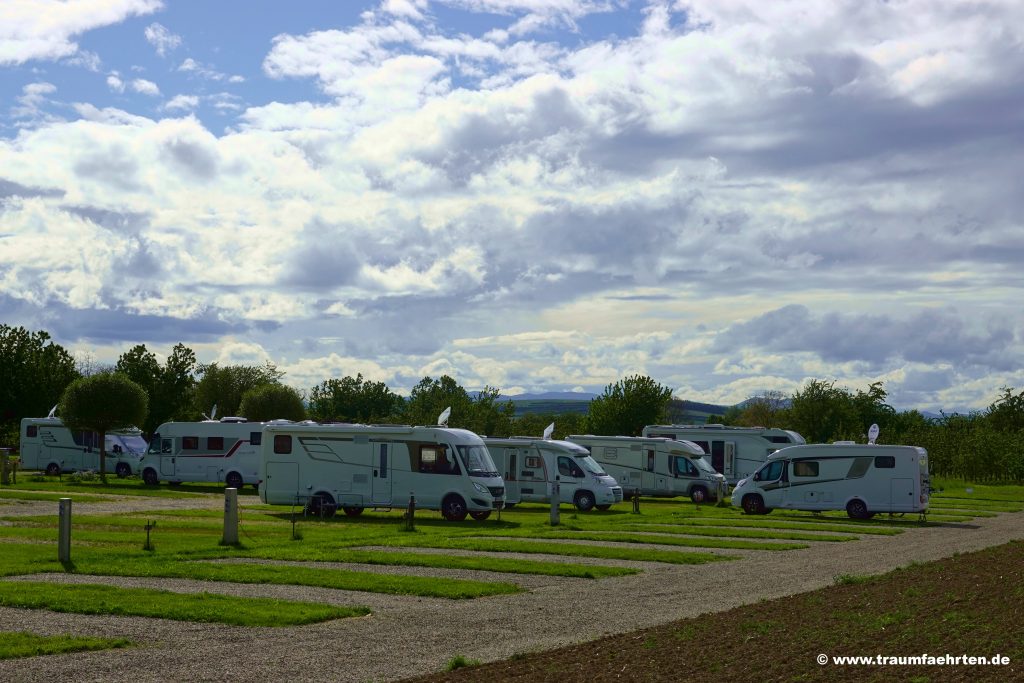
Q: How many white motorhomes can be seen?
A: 7